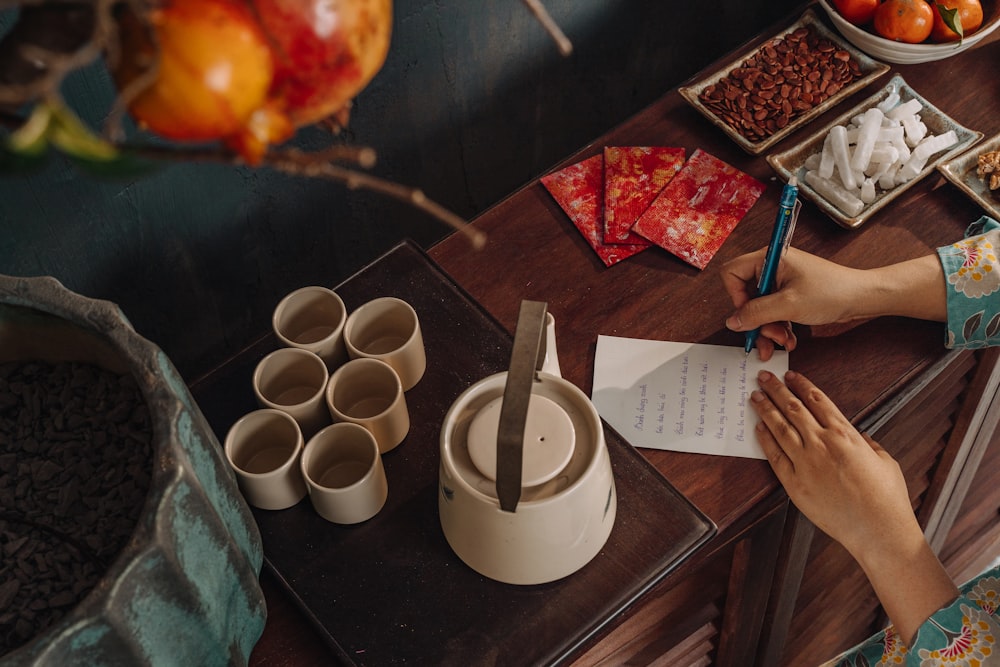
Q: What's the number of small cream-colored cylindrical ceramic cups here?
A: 6